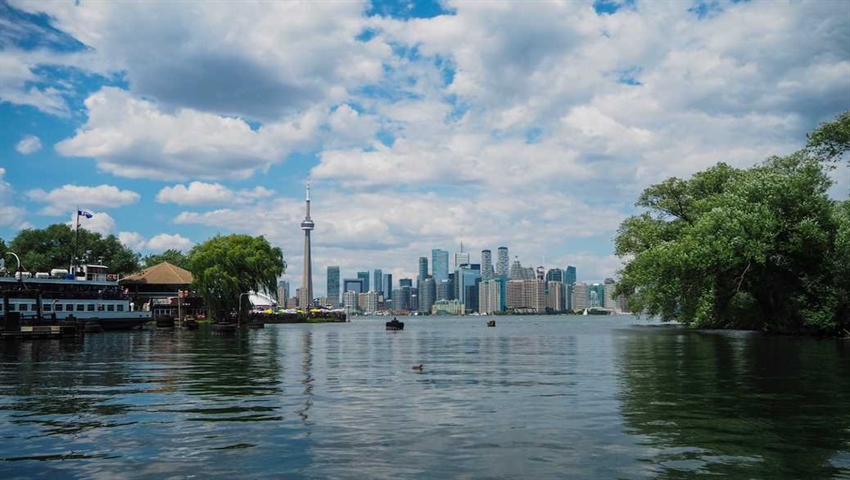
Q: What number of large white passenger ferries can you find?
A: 1